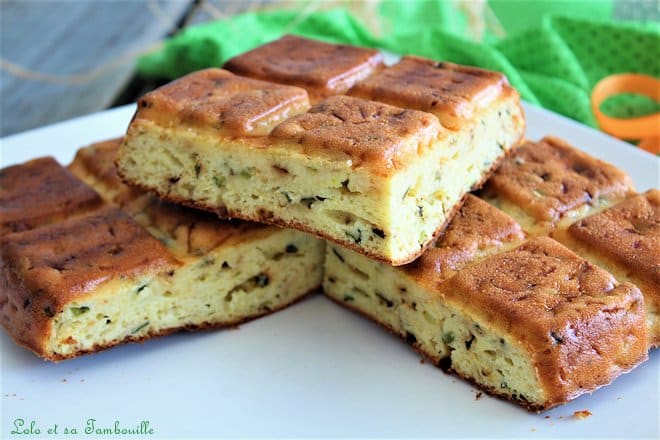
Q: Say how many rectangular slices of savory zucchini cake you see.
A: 3